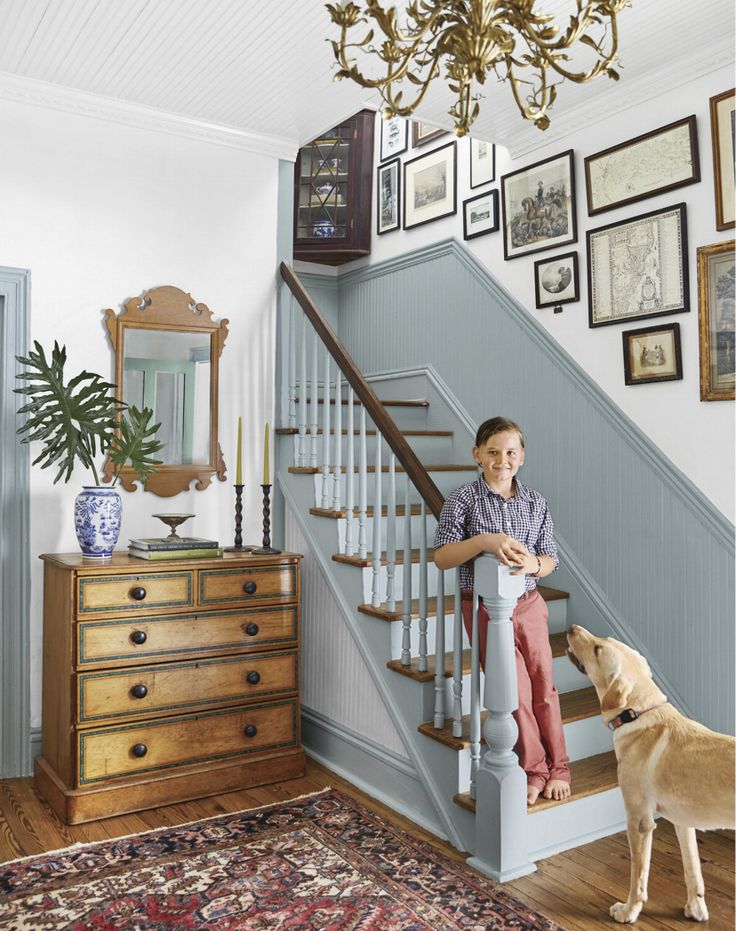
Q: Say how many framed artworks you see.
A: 13